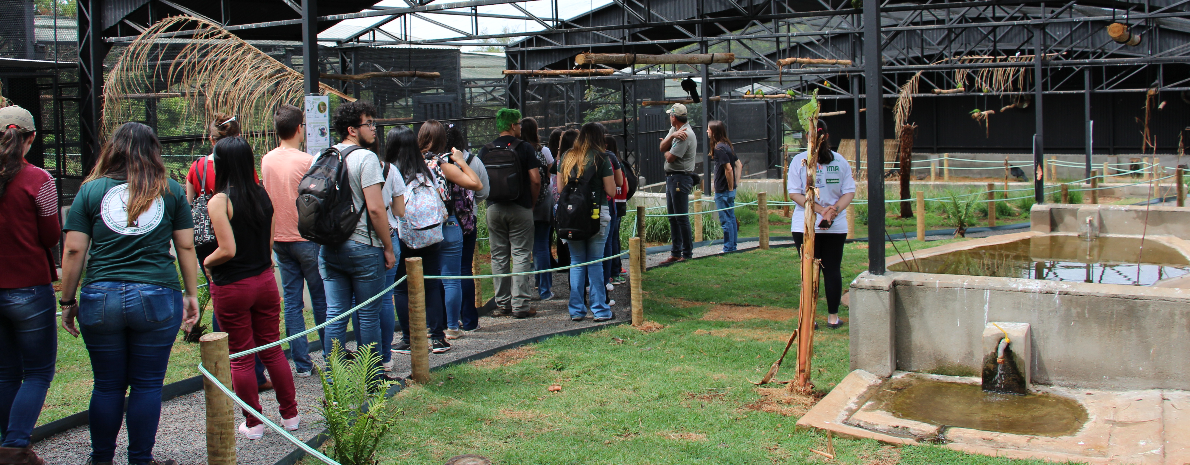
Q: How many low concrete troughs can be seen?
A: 2